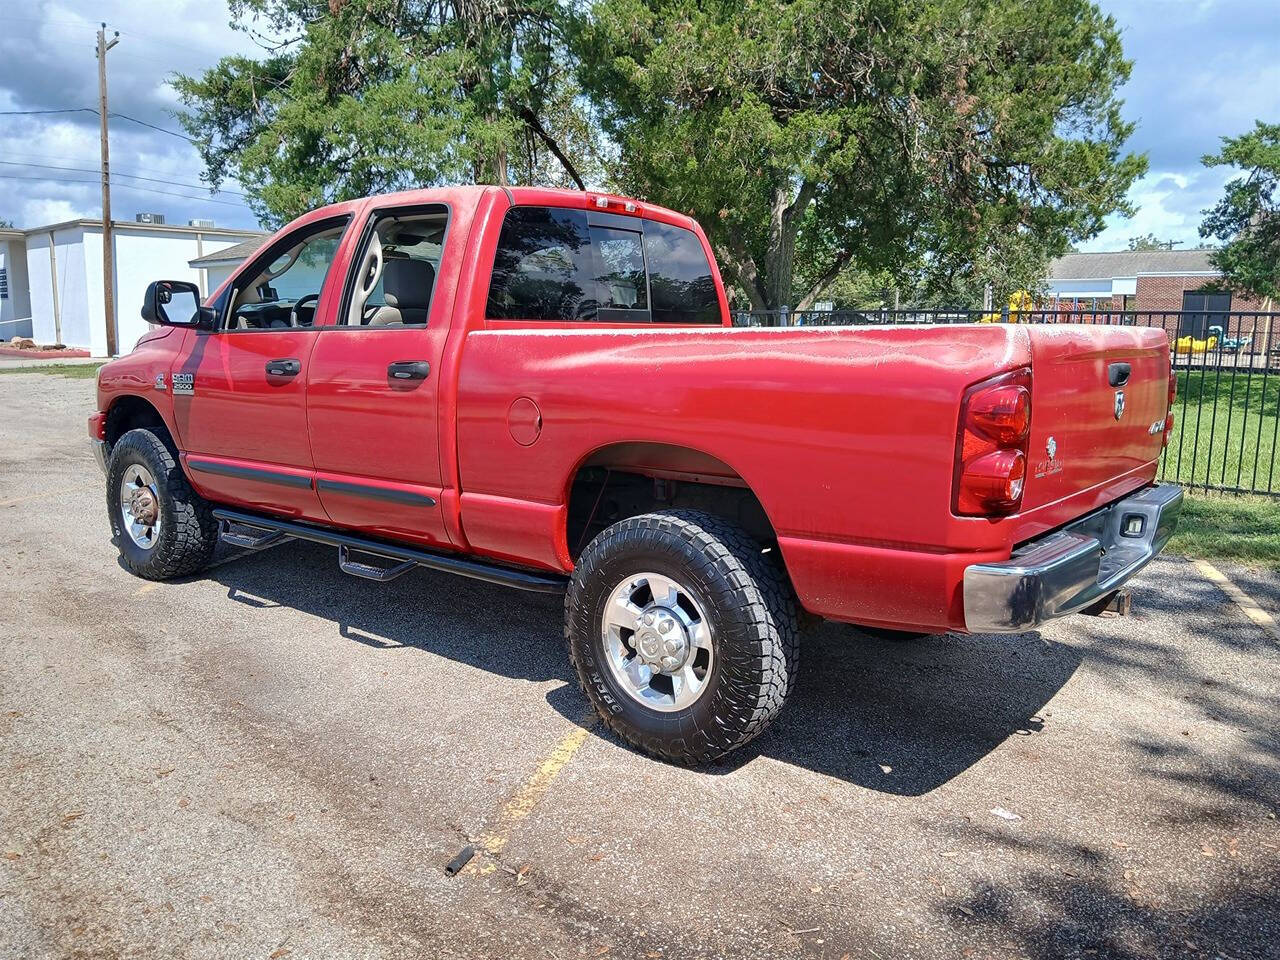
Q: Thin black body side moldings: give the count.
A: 2